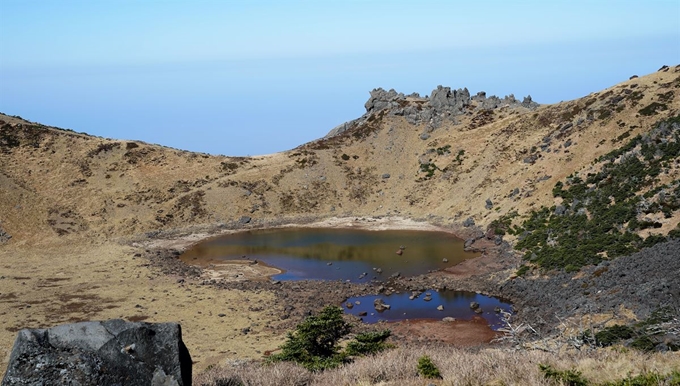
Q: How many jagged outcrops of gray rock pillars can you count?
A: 1